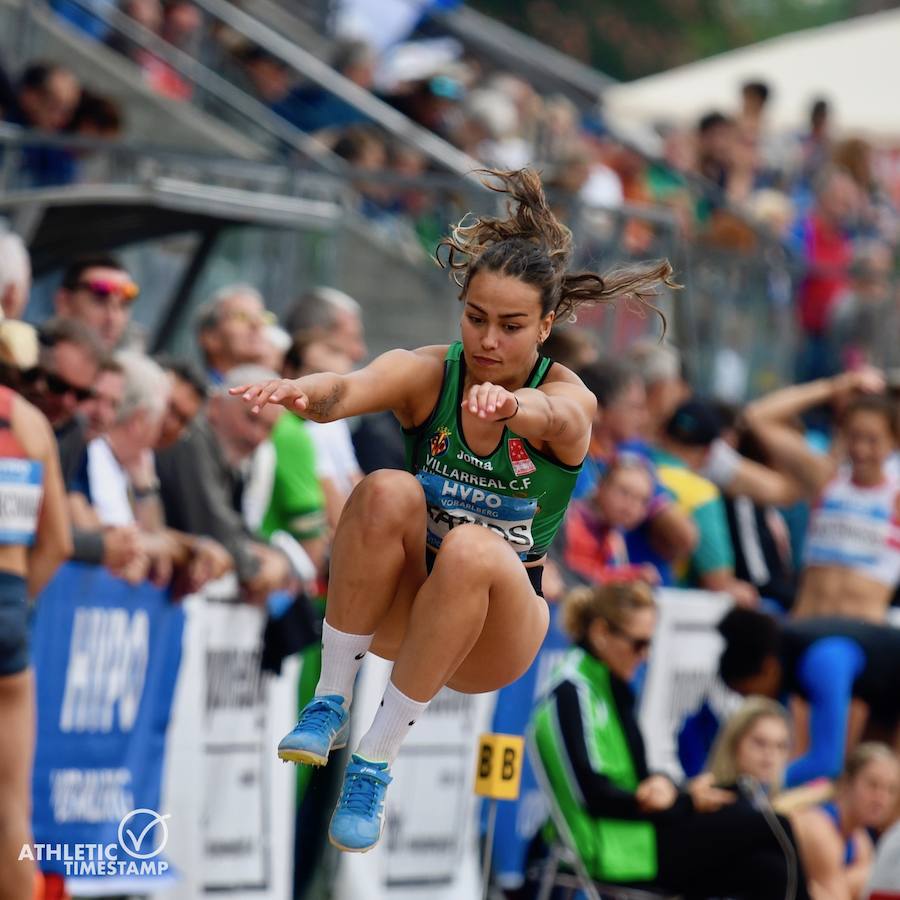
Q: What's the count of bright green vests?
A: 1